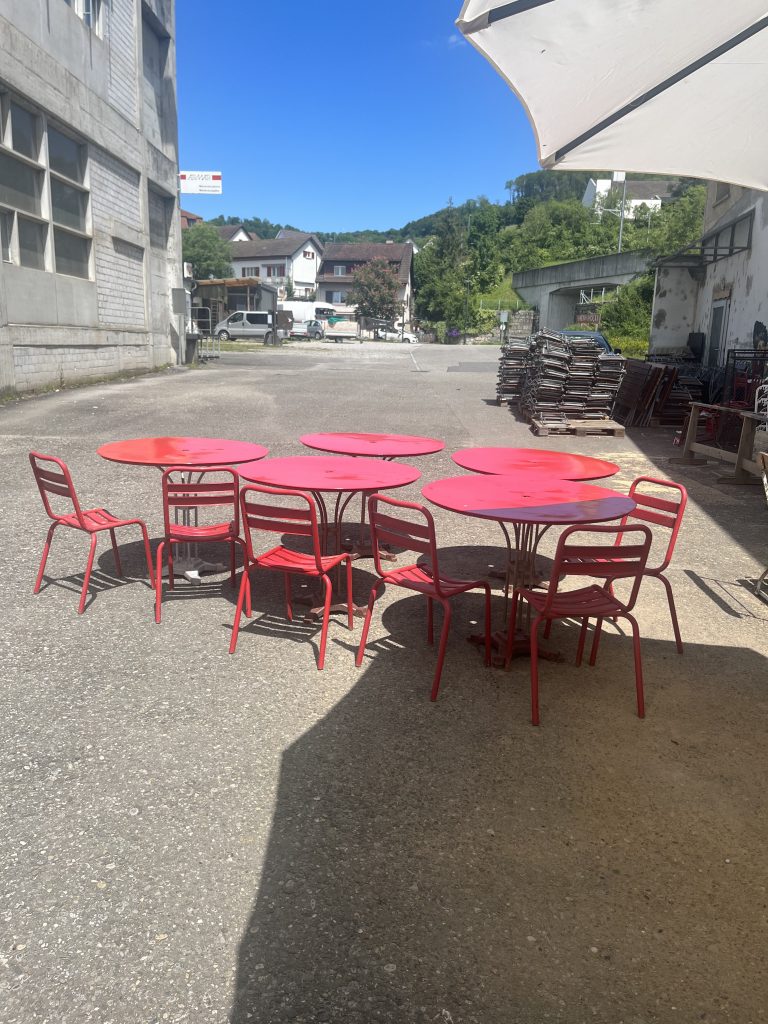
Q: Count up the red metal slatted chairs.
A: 6